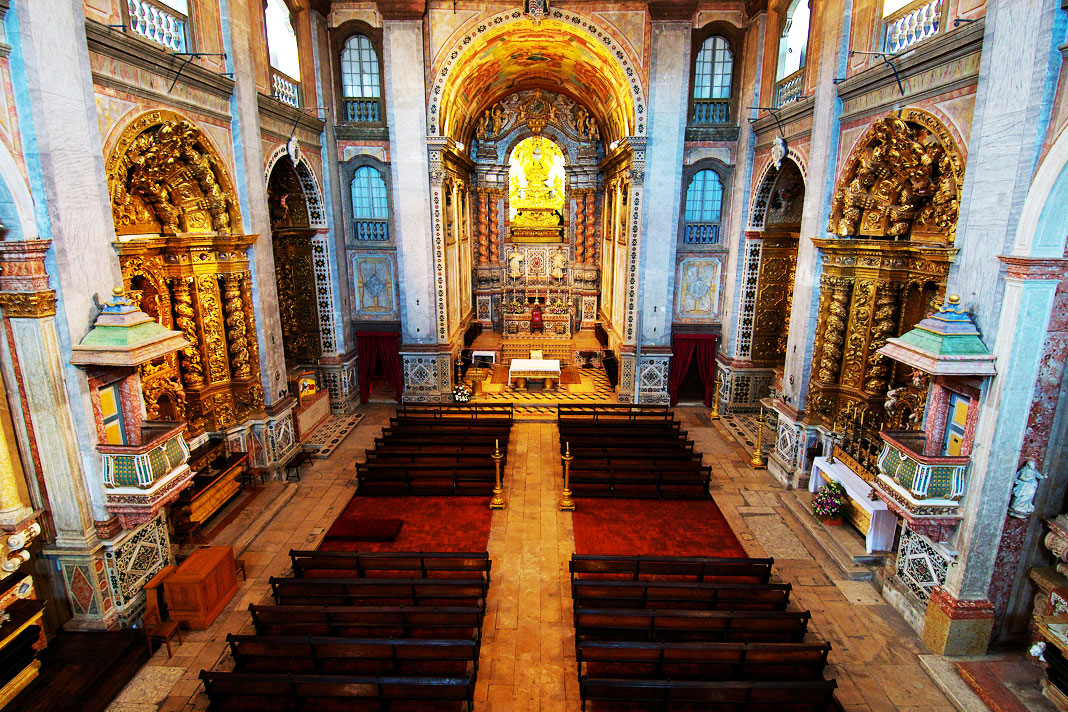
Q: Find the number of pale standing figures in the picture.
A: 3